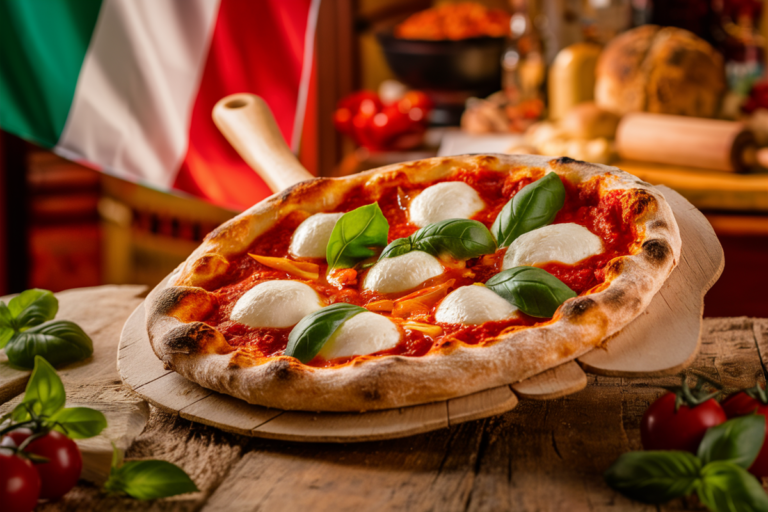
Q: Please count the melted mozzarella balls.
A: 7